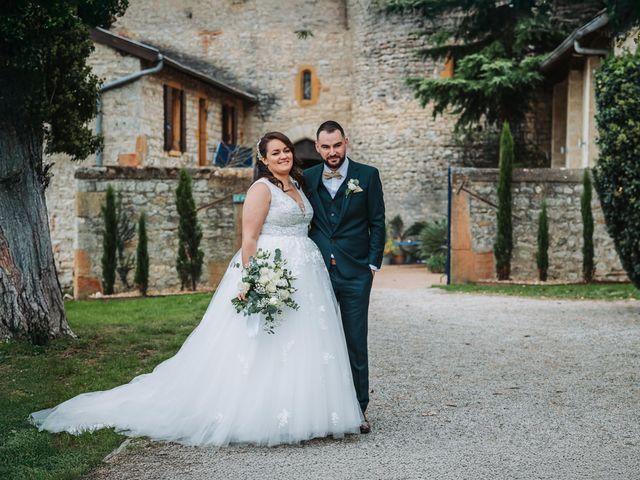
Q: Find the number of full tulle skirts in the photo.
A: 1